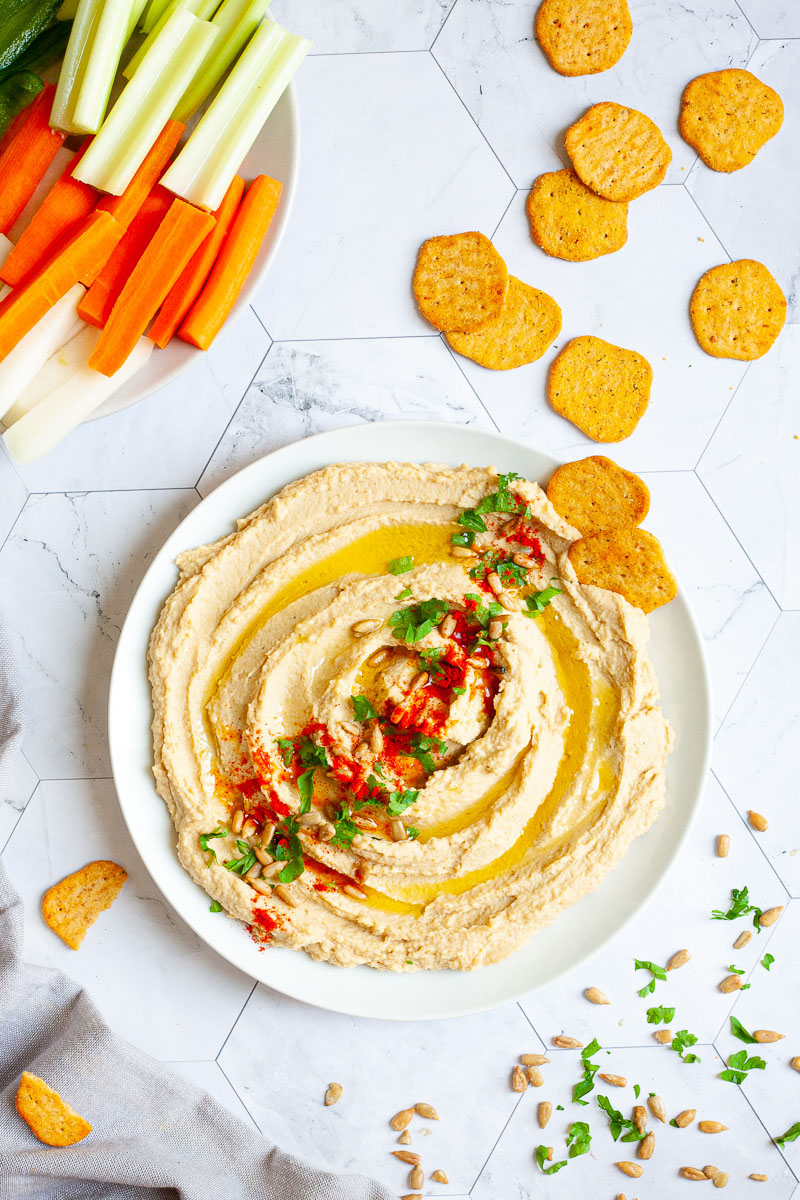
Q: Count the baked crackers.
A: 12